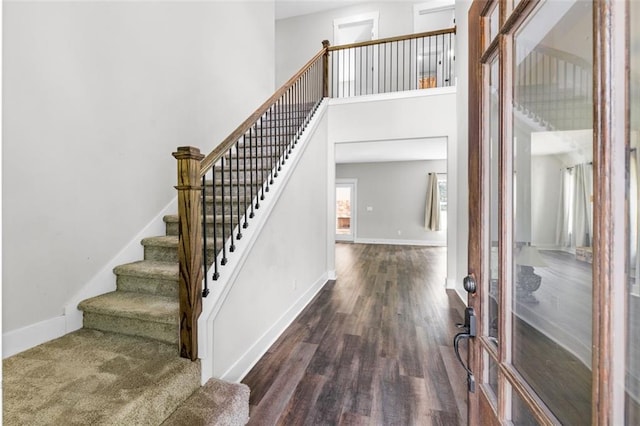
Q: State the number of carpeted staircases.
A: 1